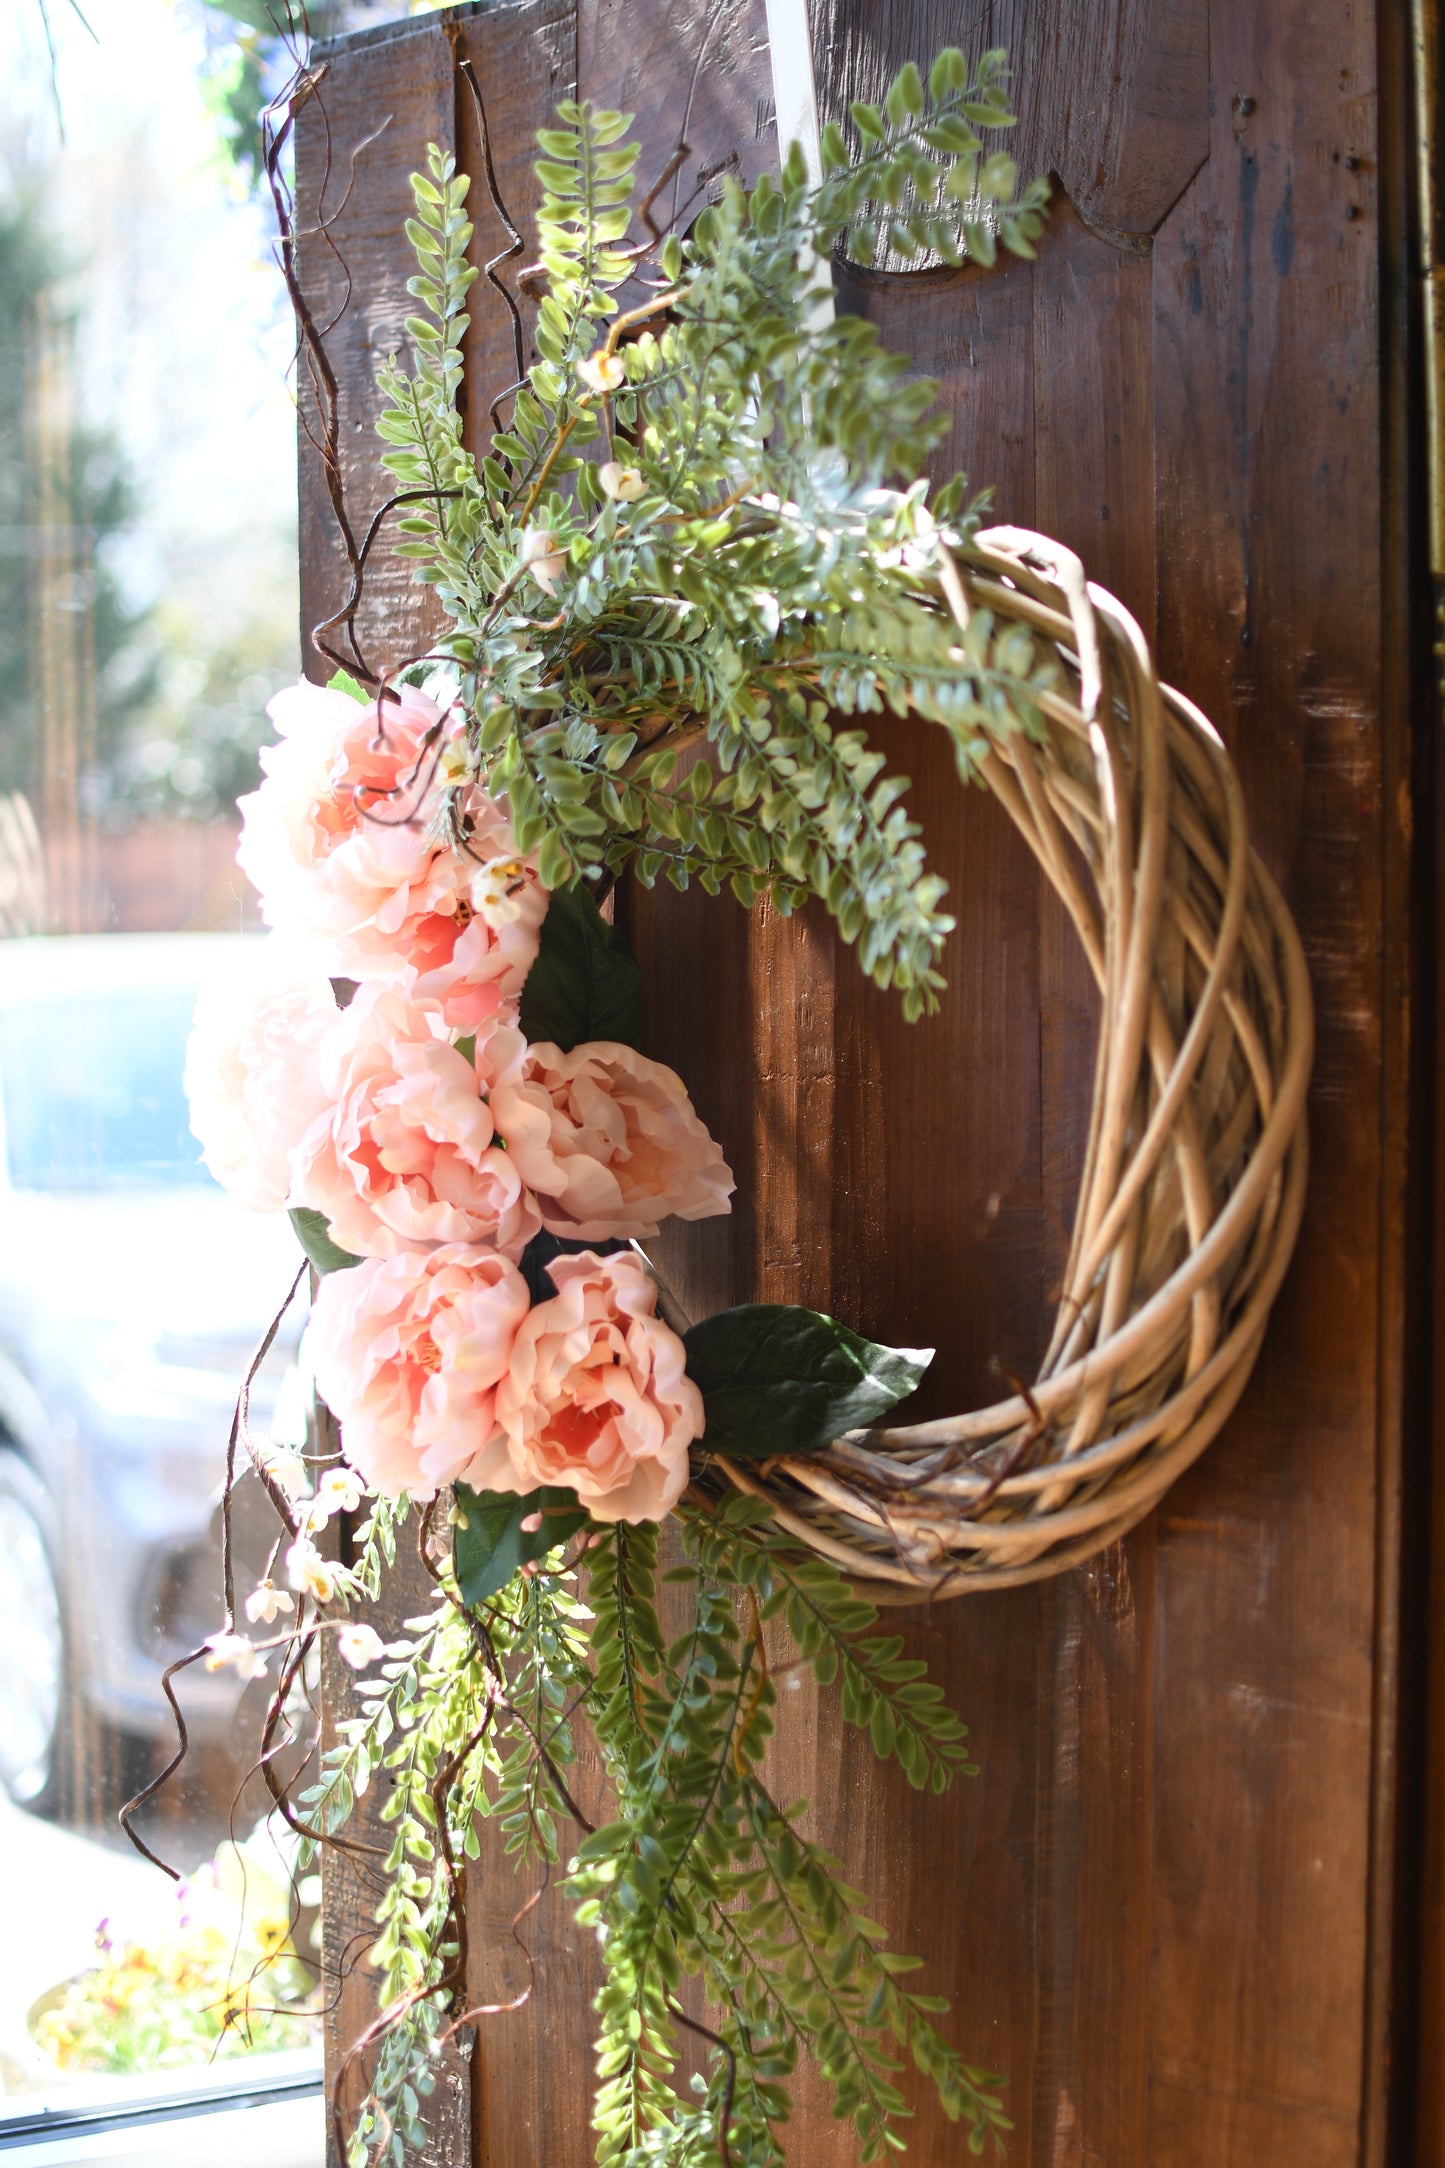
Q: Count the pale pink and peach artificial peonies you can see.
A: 7